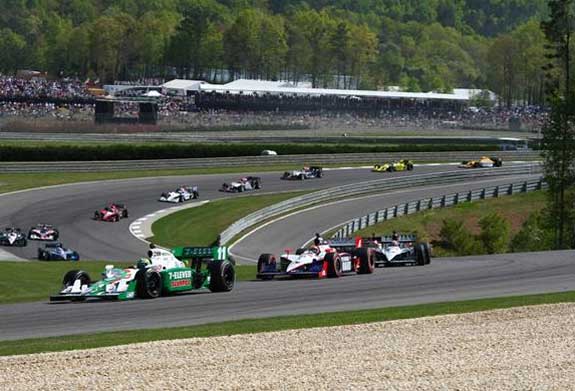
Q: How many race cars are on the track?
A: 12